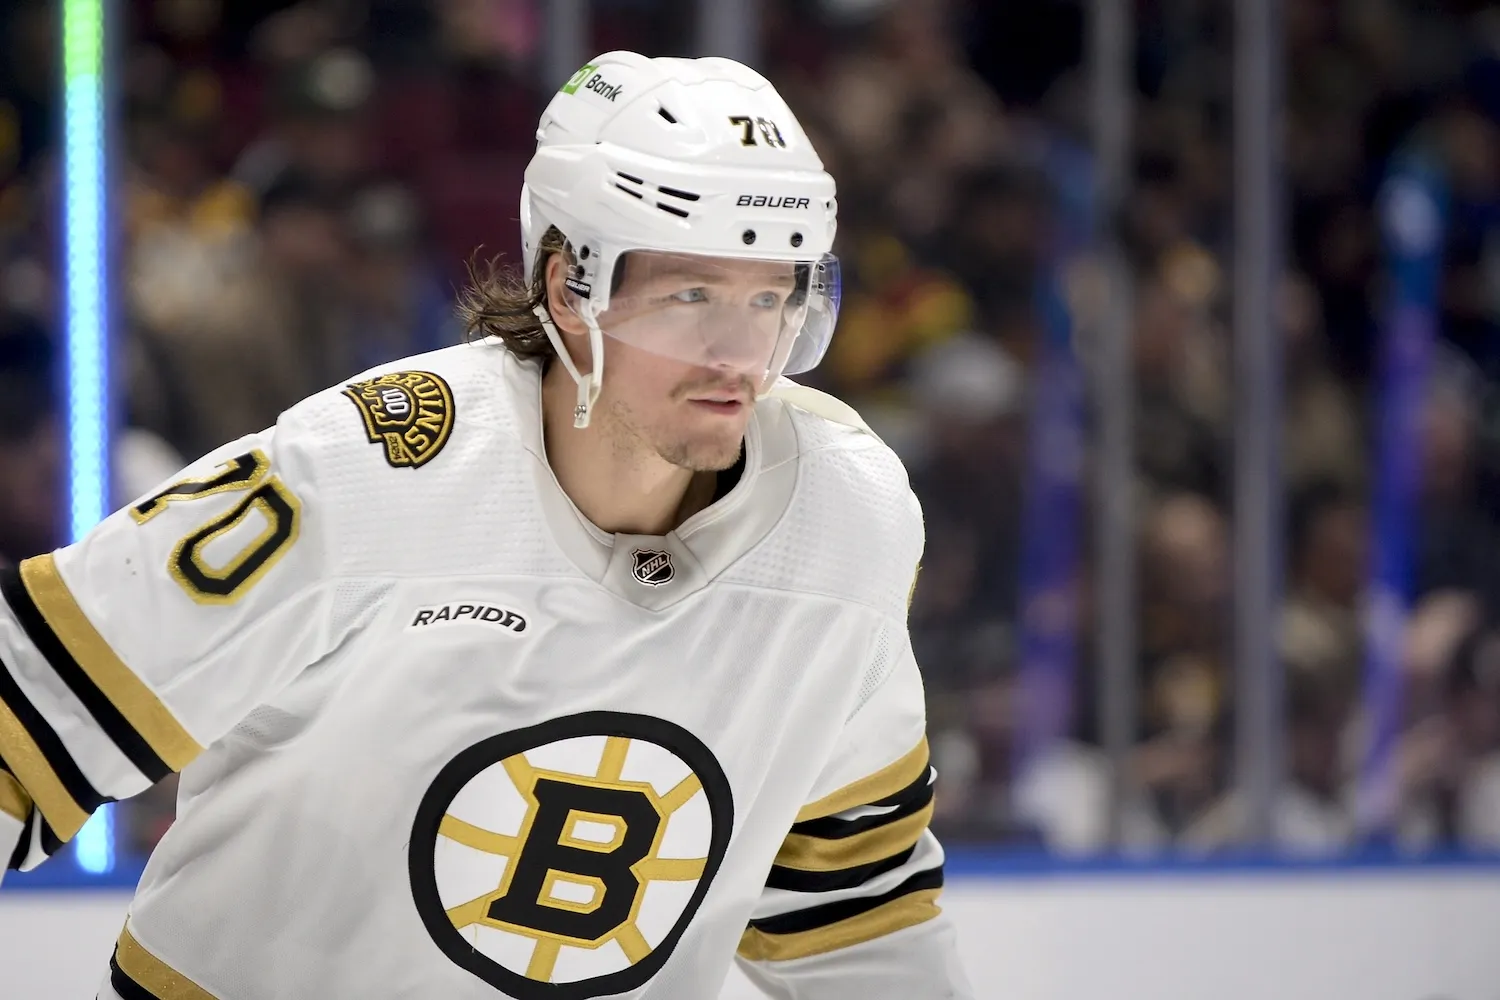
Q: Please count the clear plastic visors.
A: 1